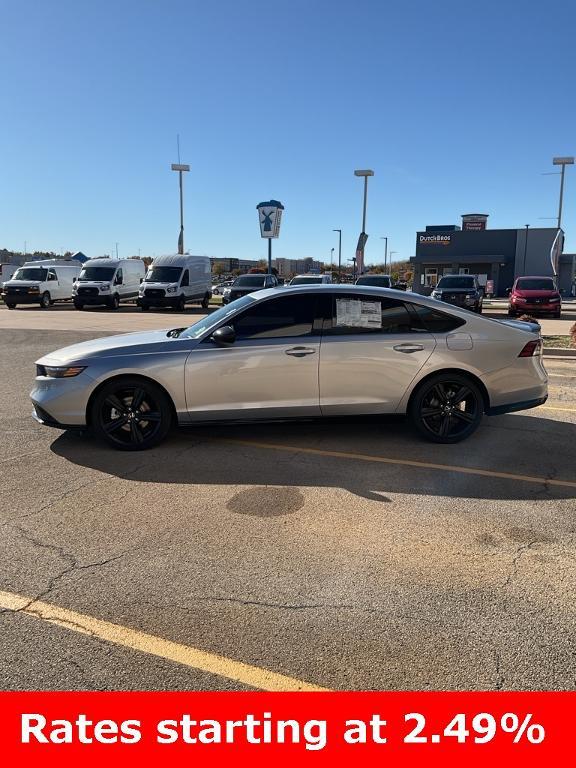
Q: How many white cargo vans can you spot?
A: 3